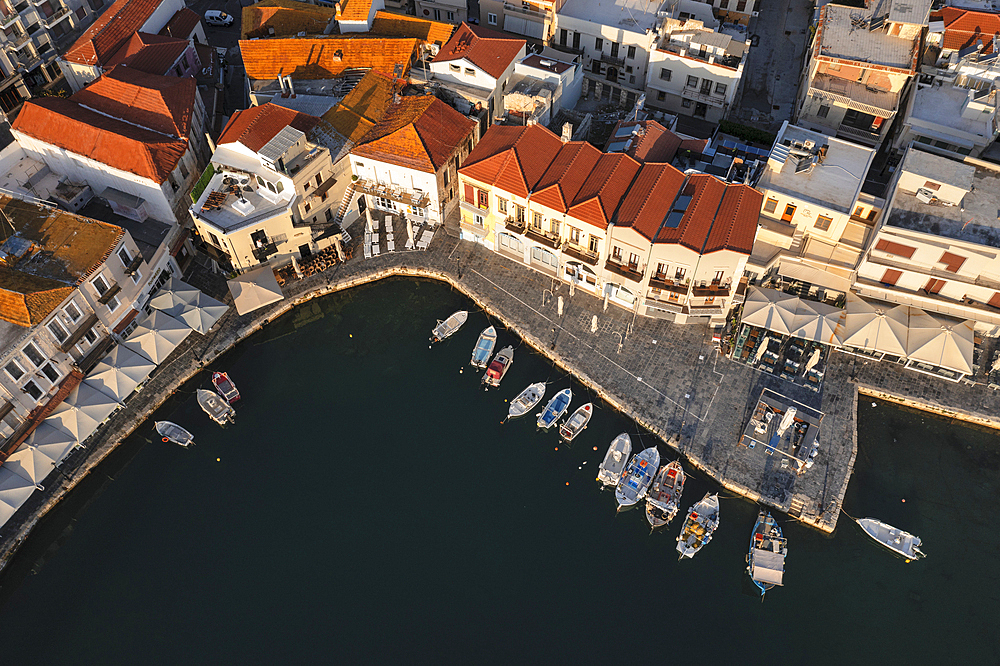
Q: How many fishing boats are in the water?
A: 15